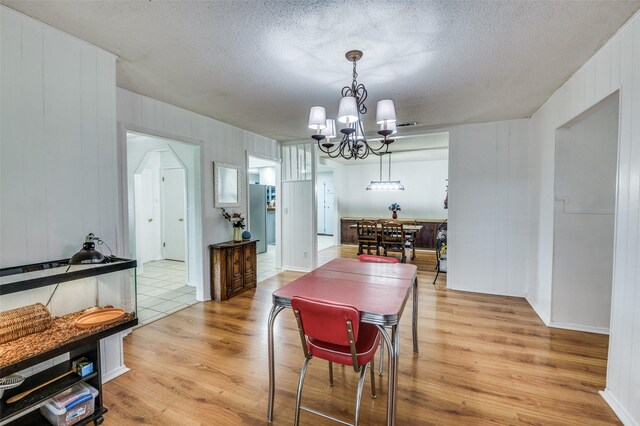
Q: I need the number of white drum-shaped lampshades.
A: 6